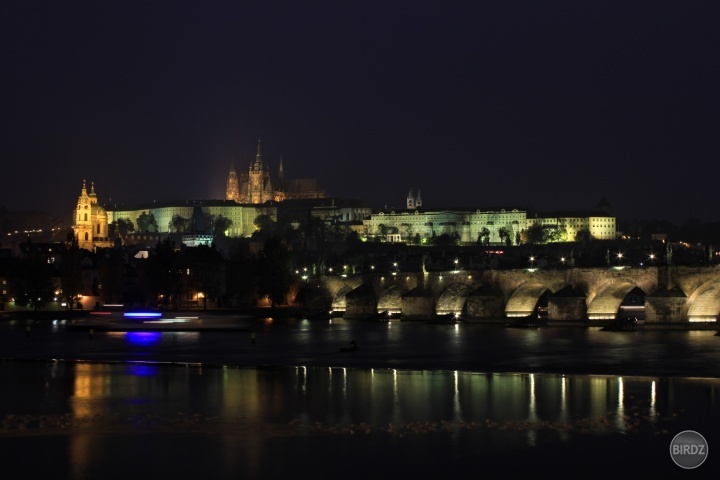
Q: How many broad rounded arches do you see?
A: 6